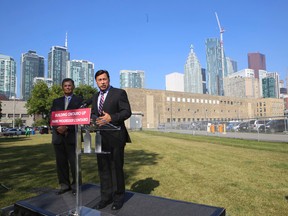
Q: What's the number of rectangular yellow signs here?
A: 0